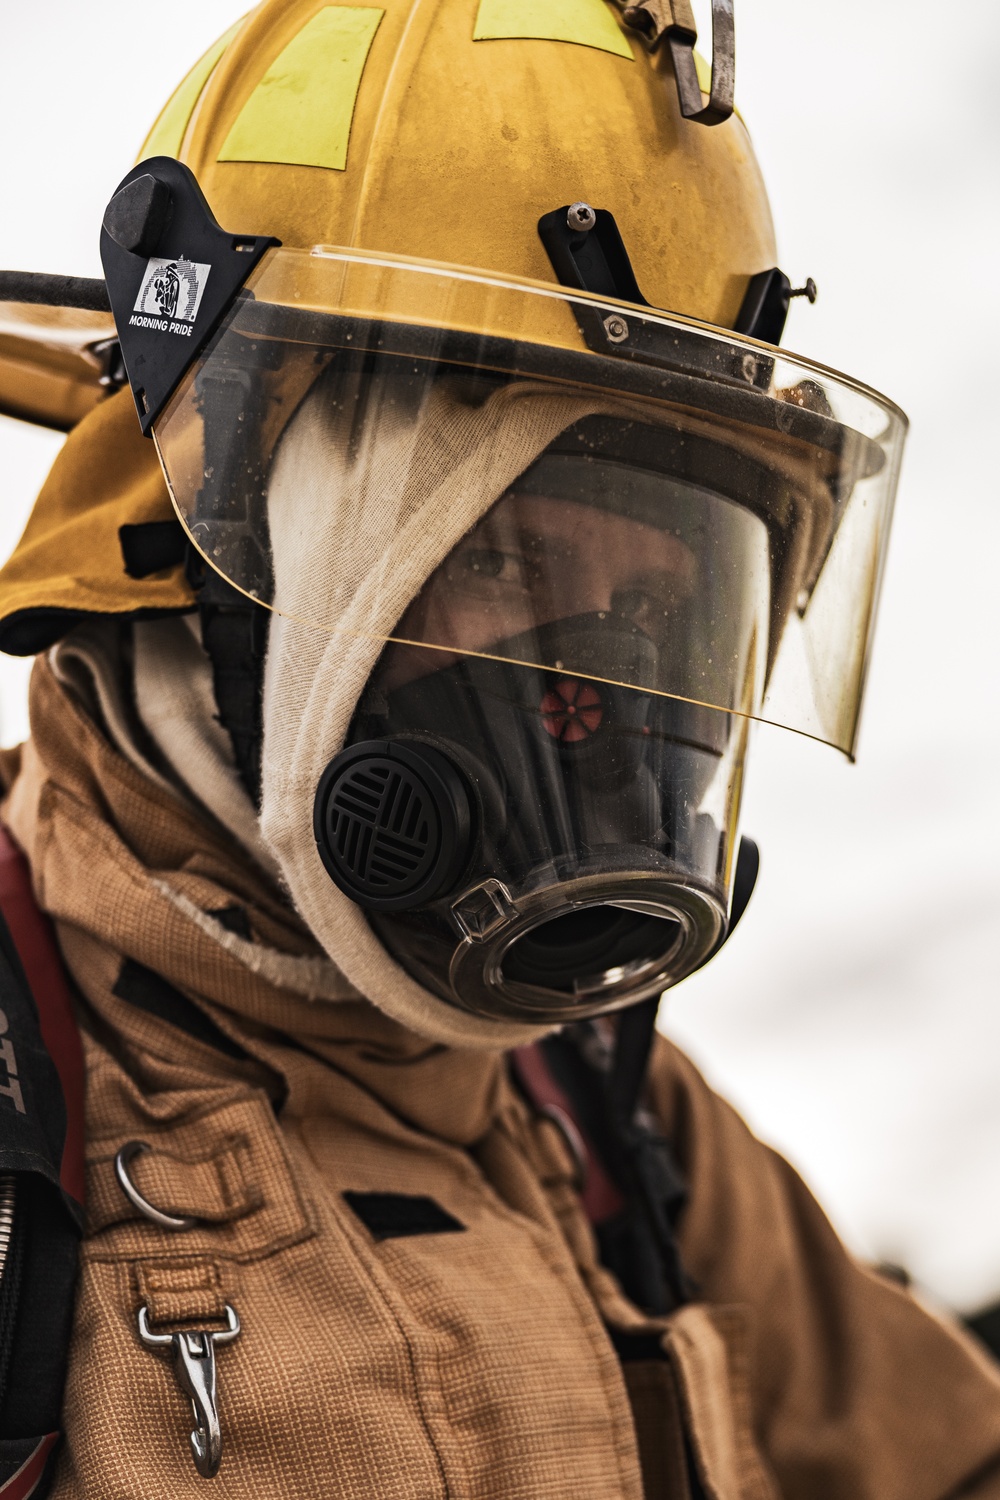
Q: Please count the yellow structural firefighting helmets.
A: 1